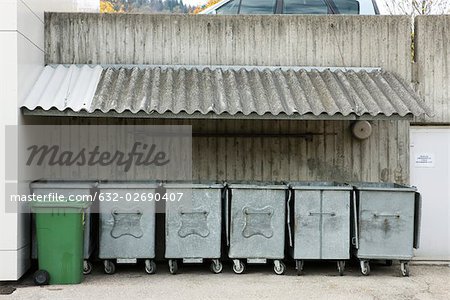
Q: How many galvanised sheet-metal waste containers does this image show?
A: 6